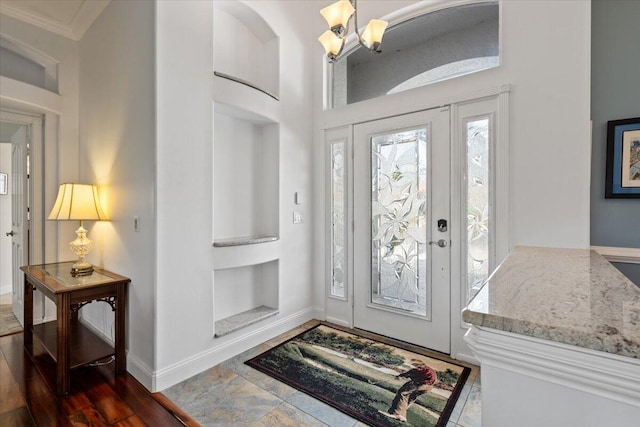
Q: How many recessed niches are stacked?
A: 3